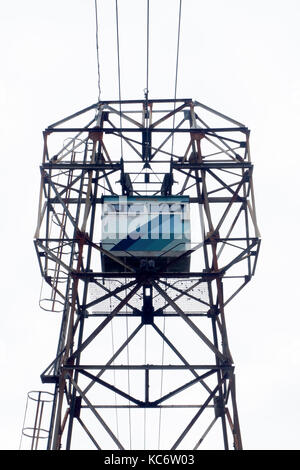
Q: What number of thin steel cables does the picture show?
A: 4